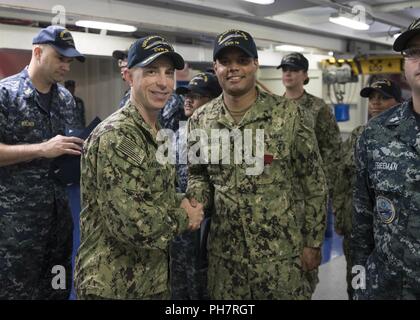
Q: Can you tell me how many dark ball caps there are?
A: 8